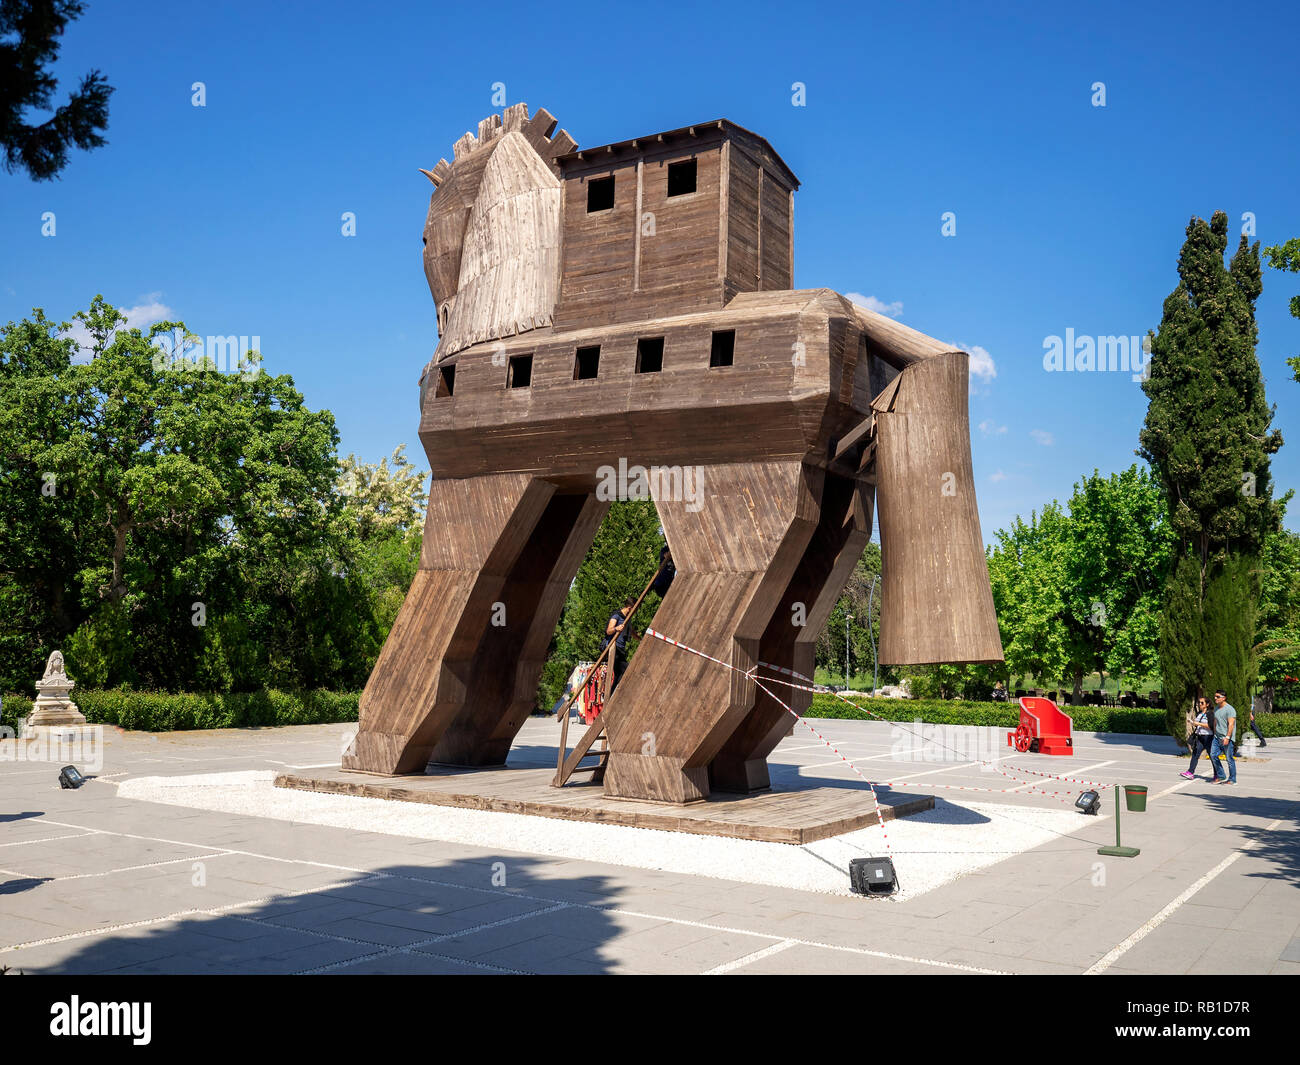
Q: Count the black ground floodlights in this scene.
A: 3